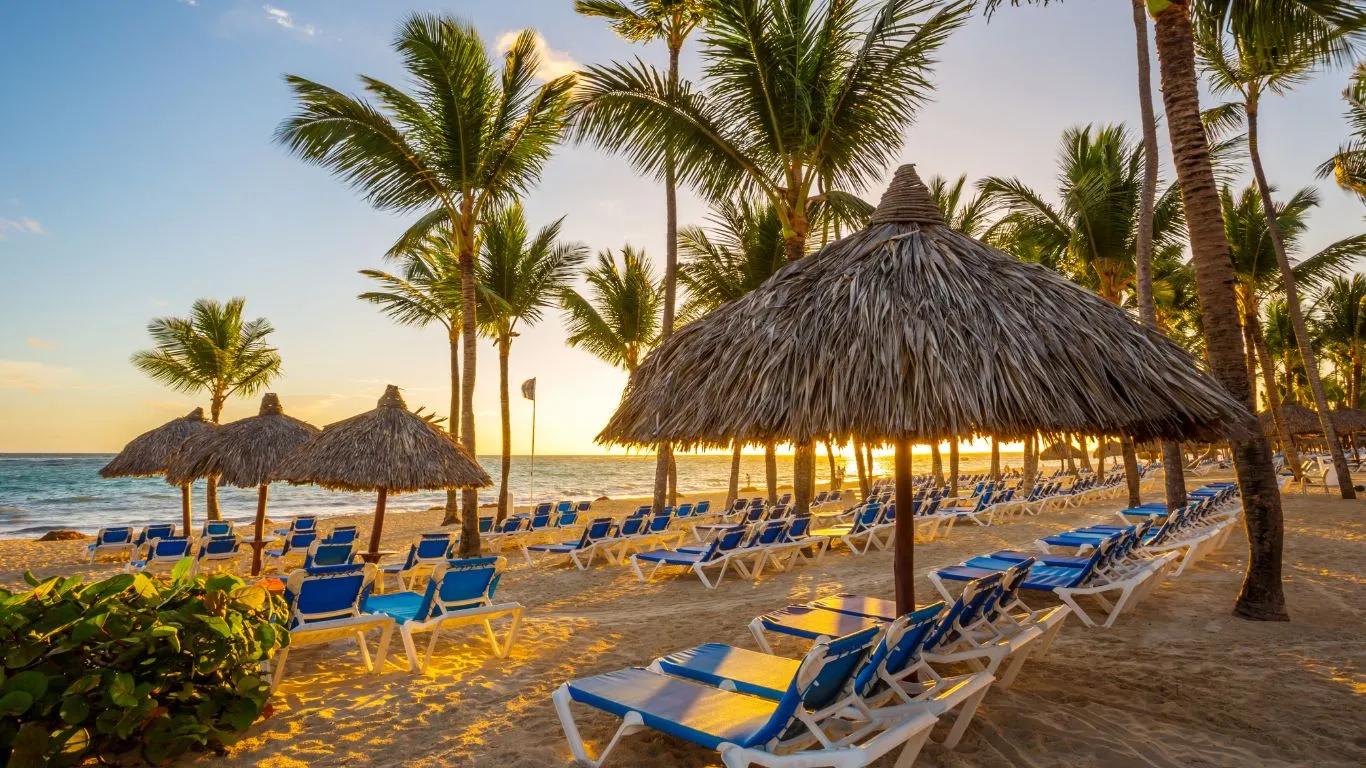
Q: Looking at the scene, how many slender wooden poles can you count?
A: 4